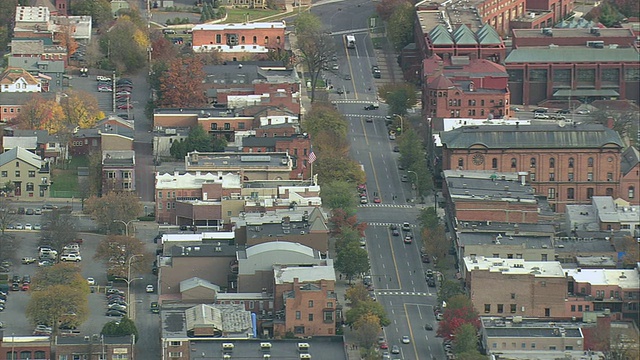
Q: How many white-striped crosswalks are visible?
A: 5